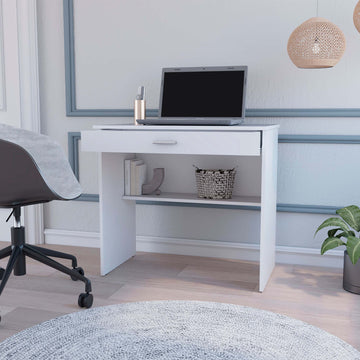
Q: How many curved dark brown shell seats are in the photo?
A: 1